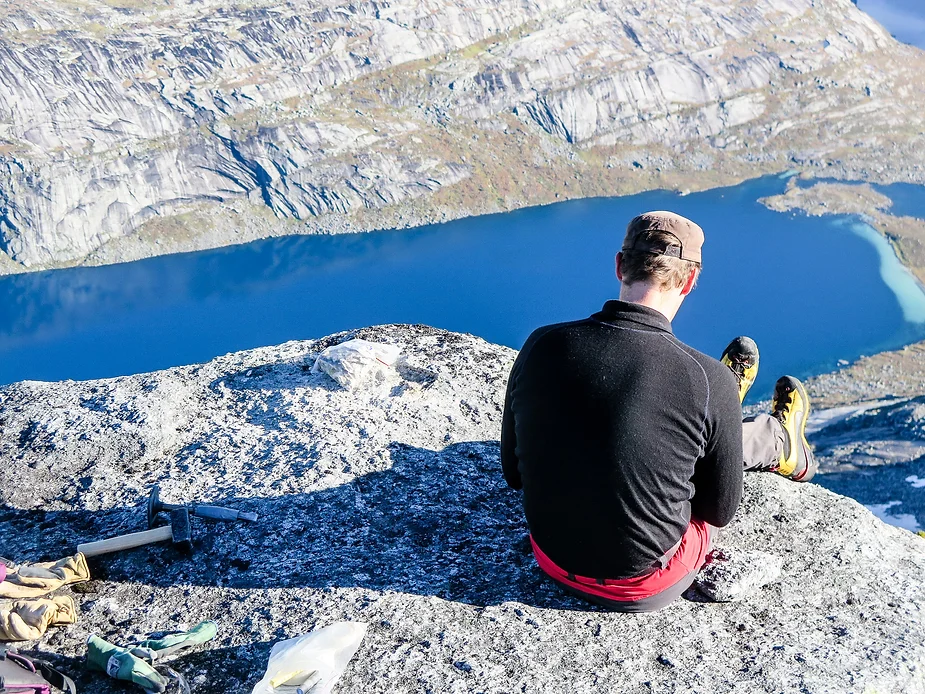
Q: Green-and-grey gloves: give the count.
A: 2